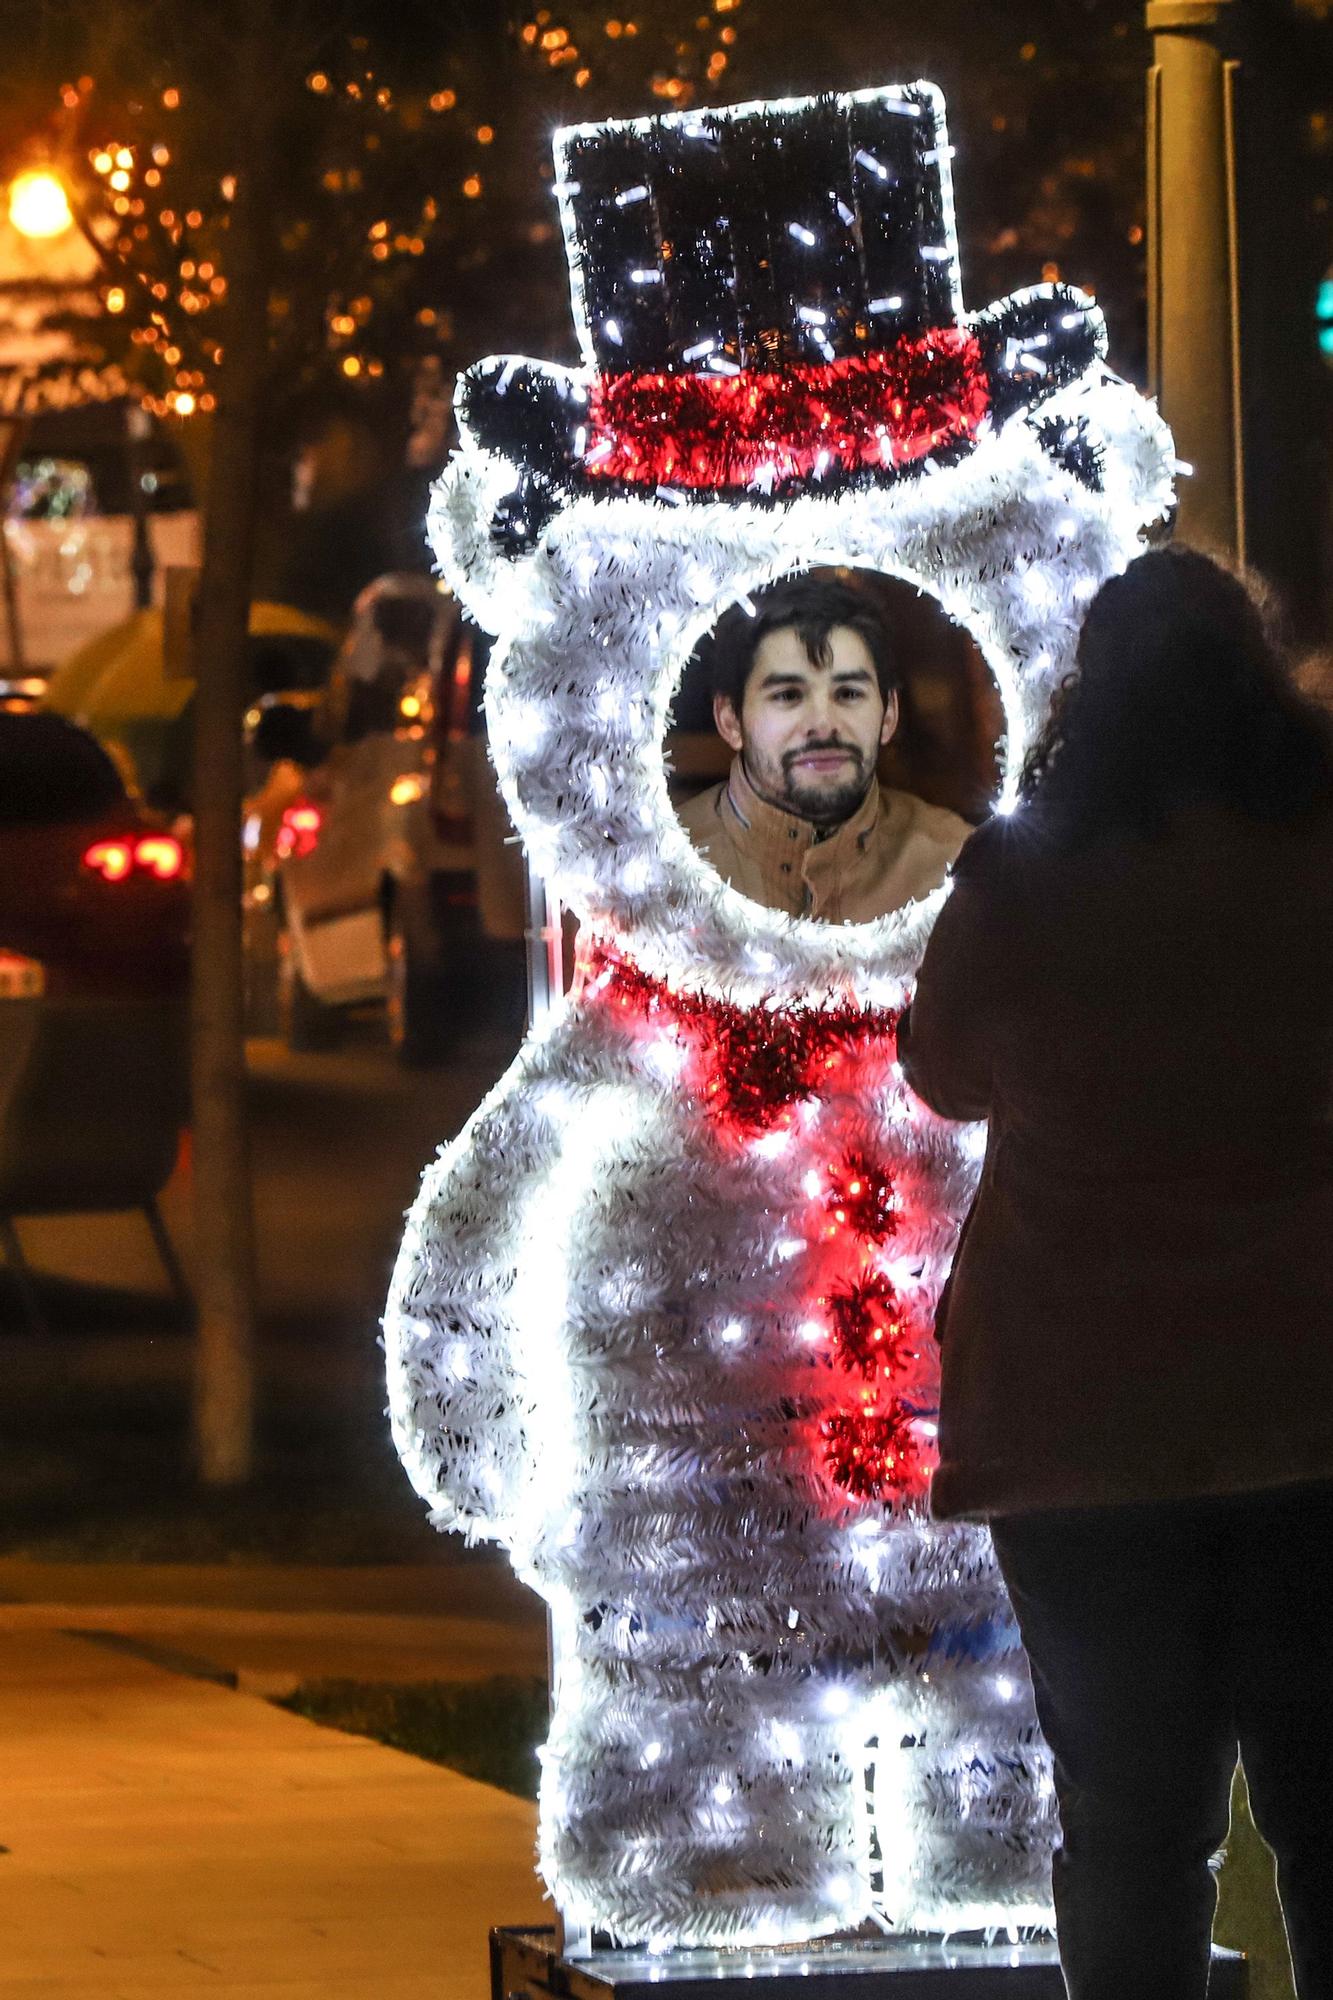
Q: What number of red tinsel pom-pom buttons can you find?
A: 3